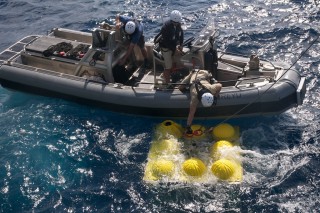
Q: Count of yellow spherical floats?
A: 8